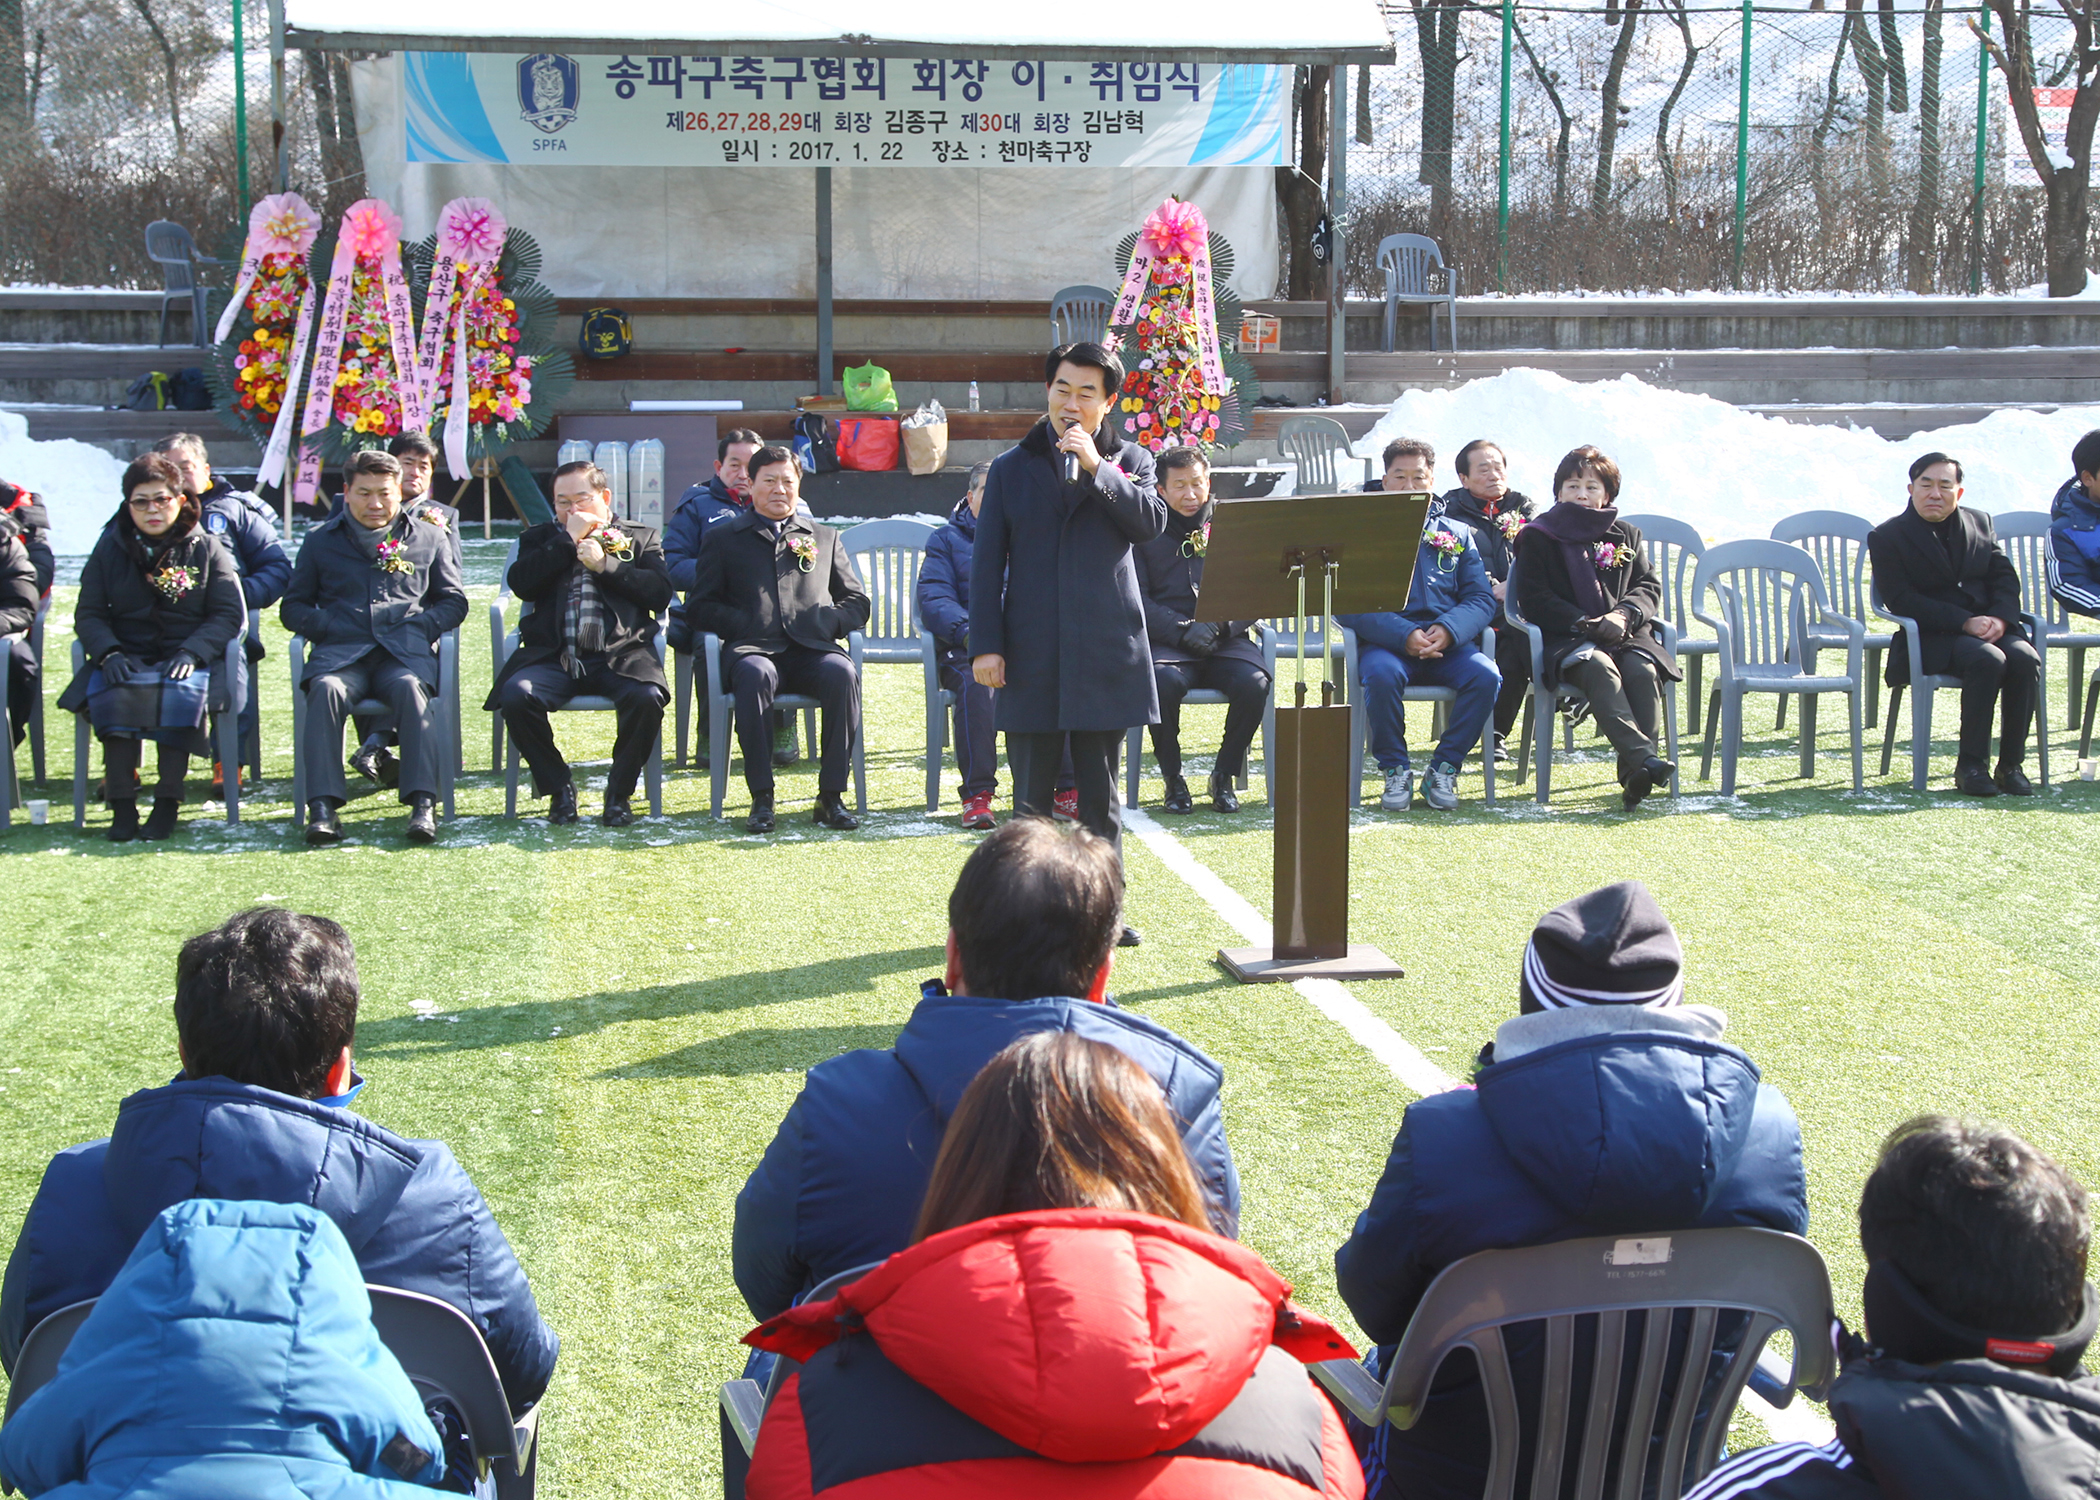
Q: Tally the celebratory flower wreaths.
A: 4